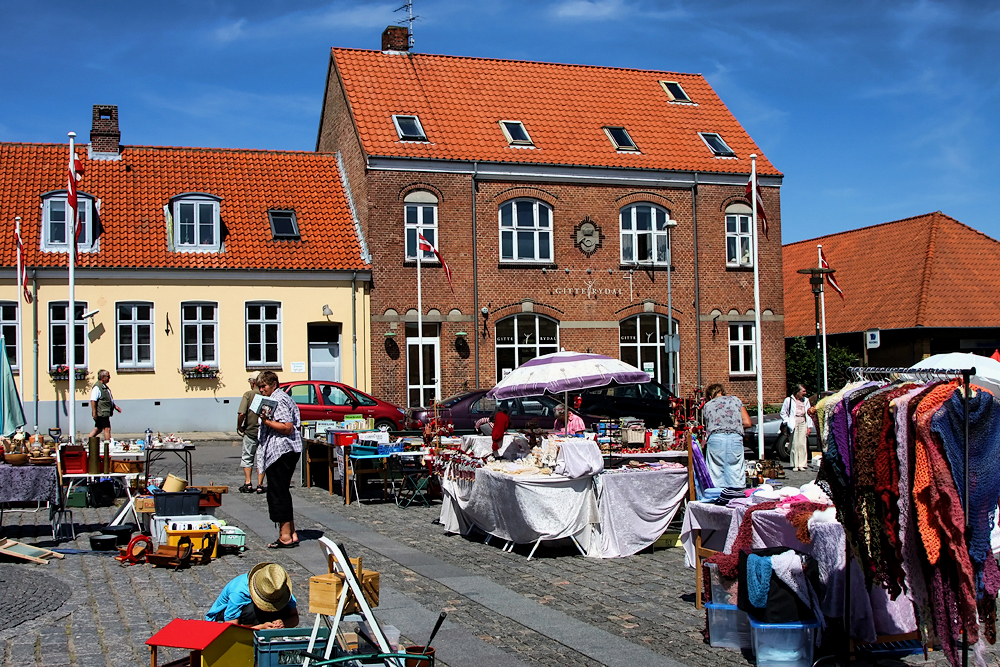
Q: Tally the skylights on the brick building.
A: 5